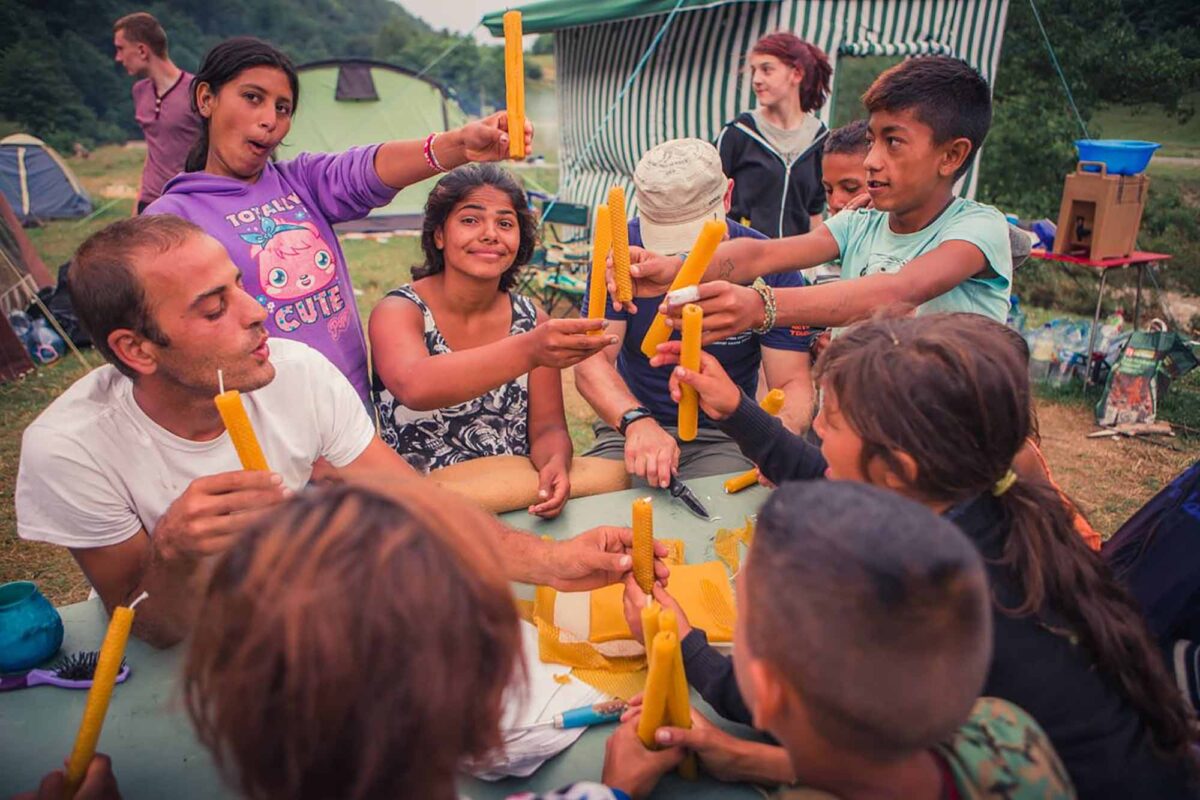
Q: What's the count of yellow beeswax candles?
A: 13